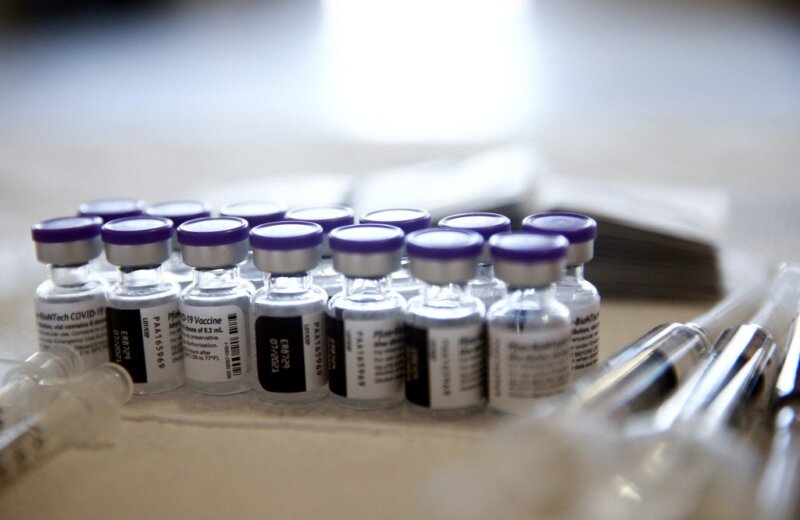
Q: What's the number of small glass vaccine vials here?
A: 14